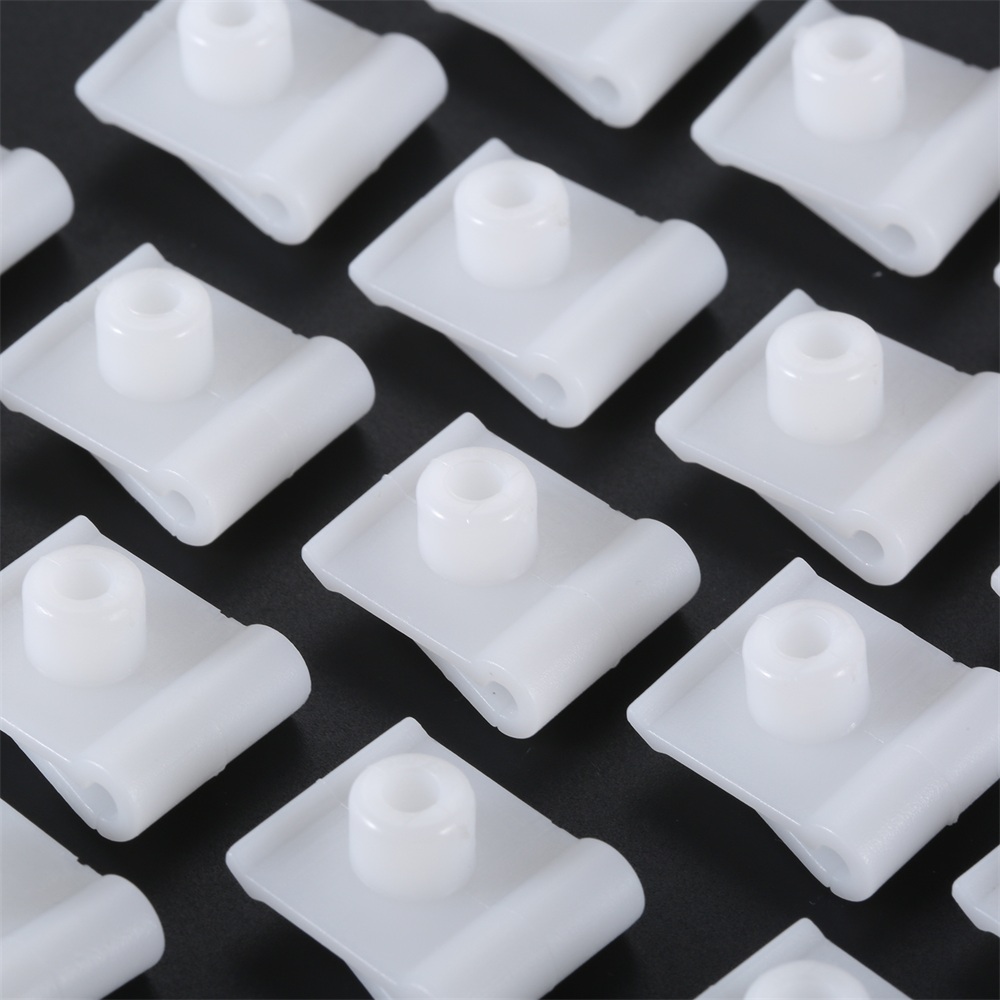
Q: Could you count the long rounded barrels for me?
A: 12